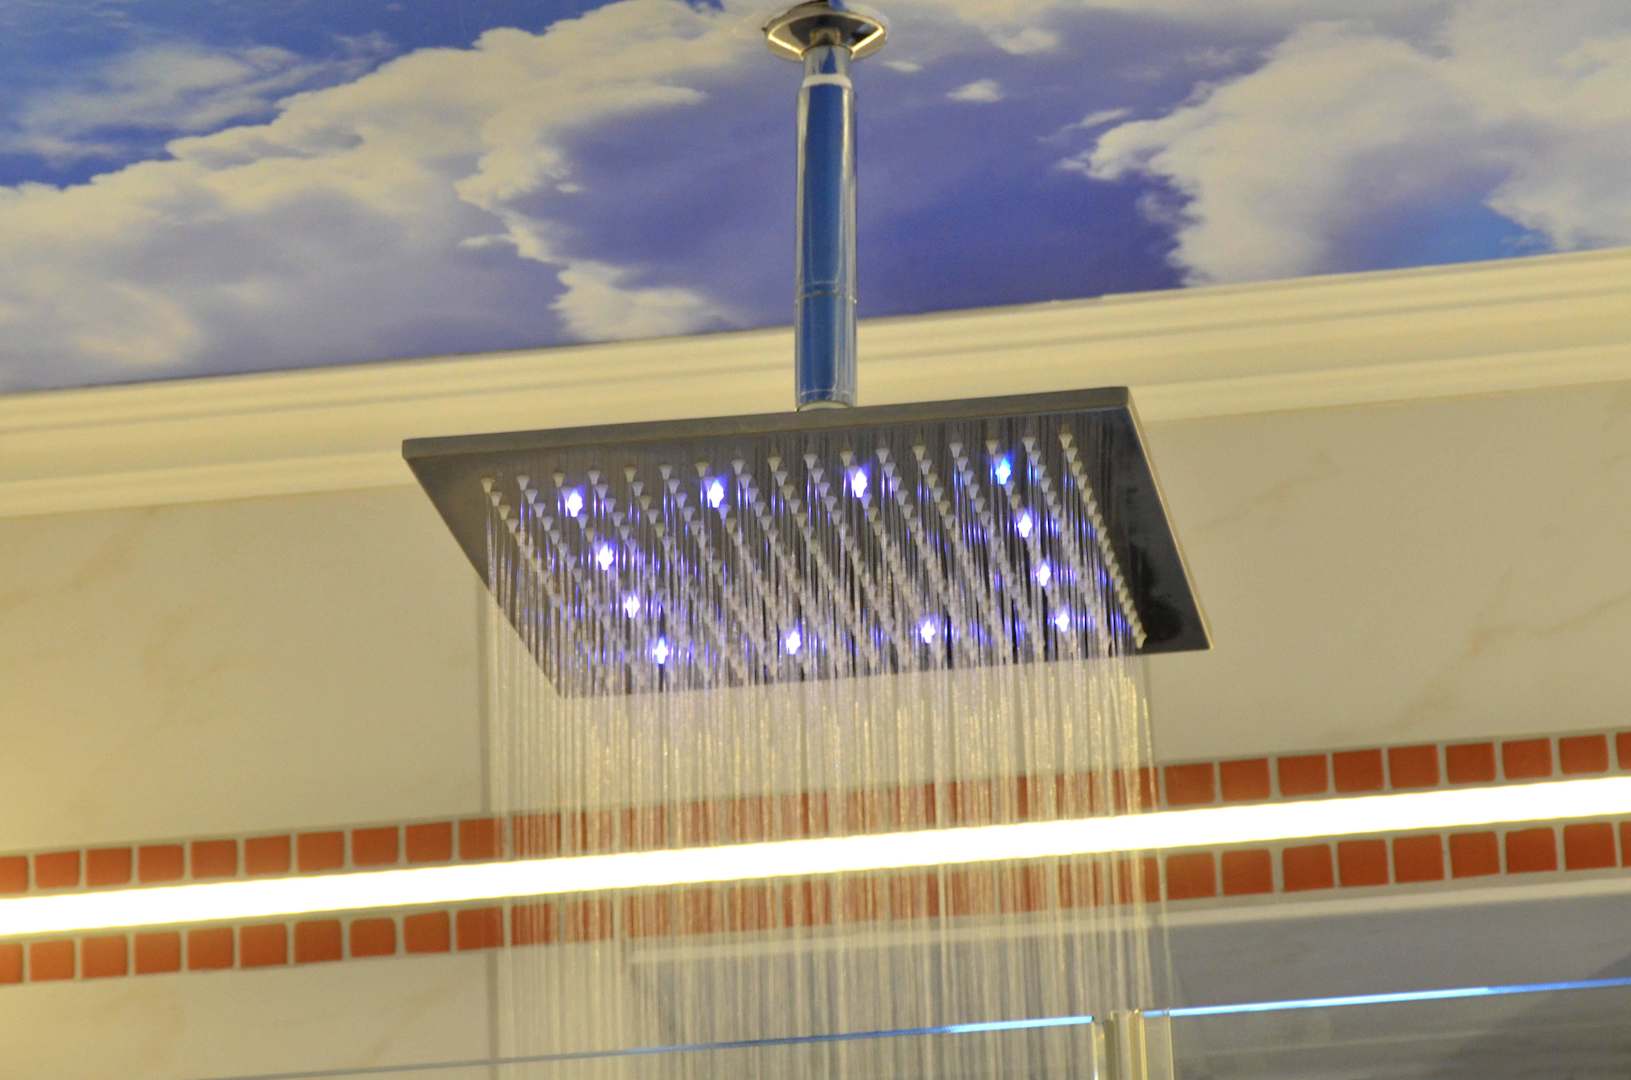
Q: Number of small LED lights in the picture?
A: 12